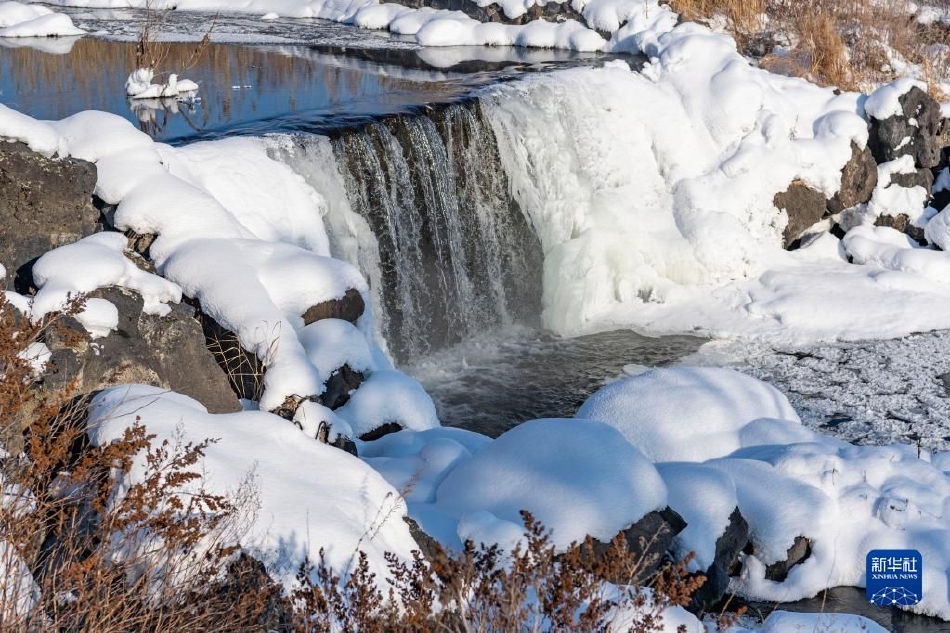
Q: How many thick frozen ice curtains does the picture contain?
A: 2